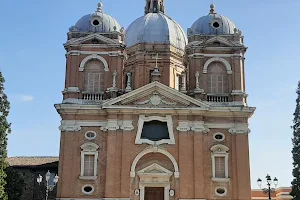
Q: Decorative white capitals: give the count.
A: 6